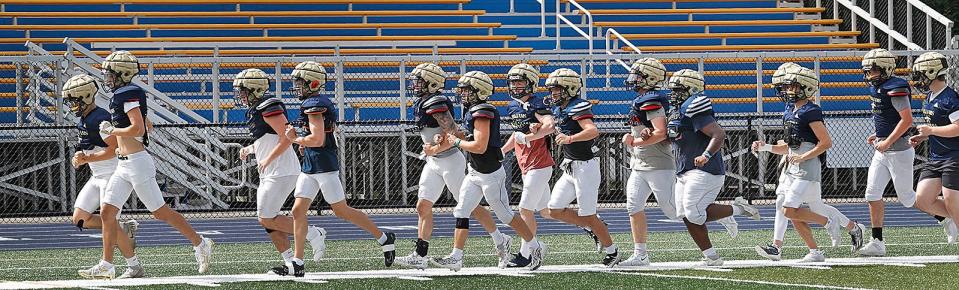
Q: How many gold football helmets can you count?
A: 14